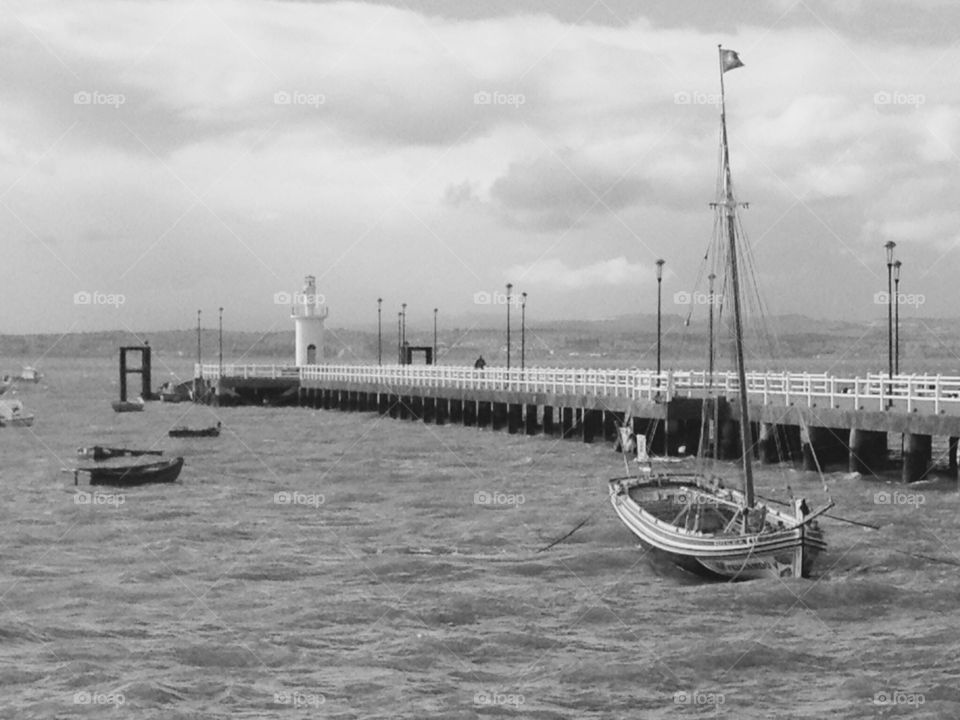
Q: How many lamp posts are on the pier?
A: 12